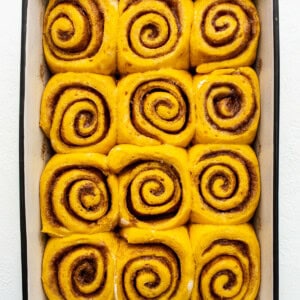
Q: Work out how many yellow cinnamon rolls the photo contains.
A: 12